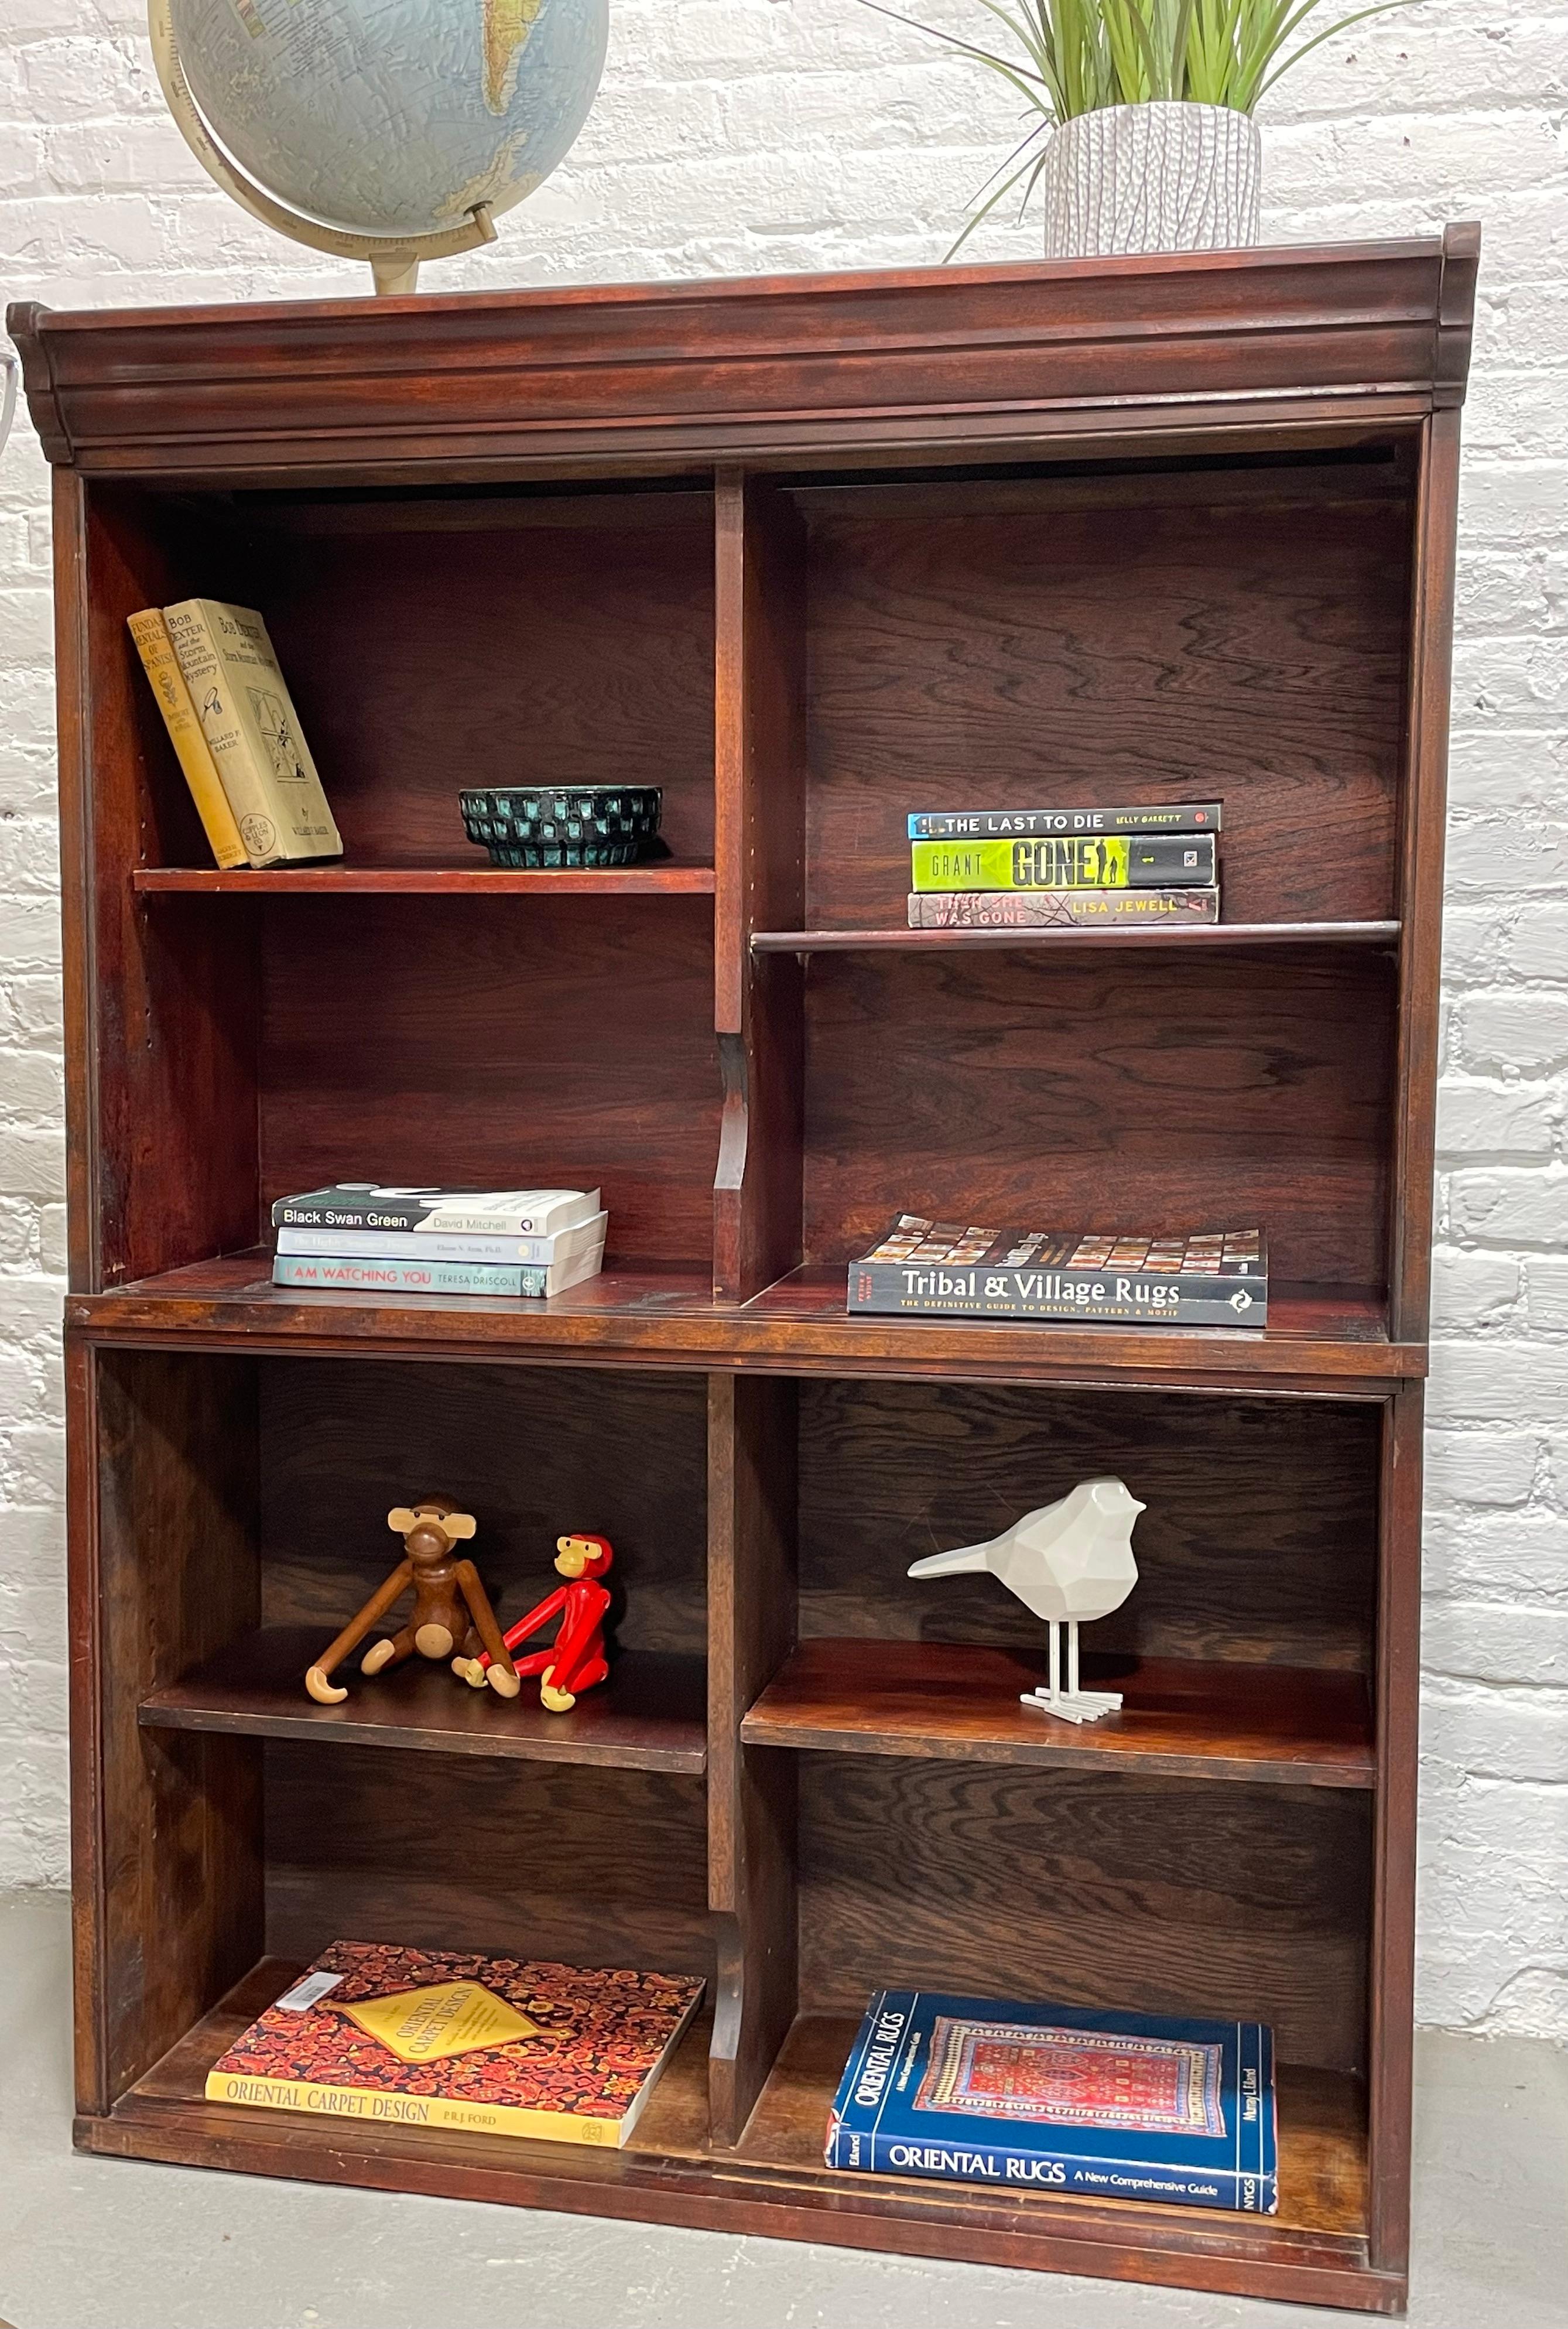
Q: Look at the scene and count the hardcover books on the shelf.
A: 3